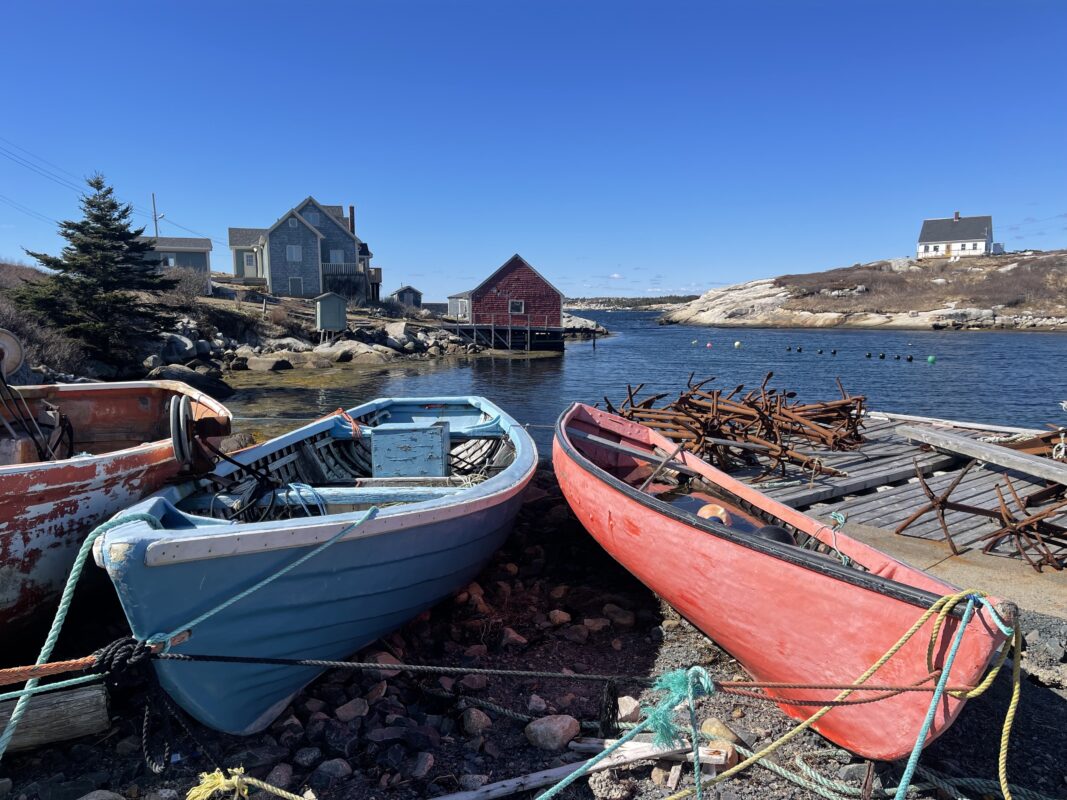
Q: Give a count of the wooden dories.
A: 3